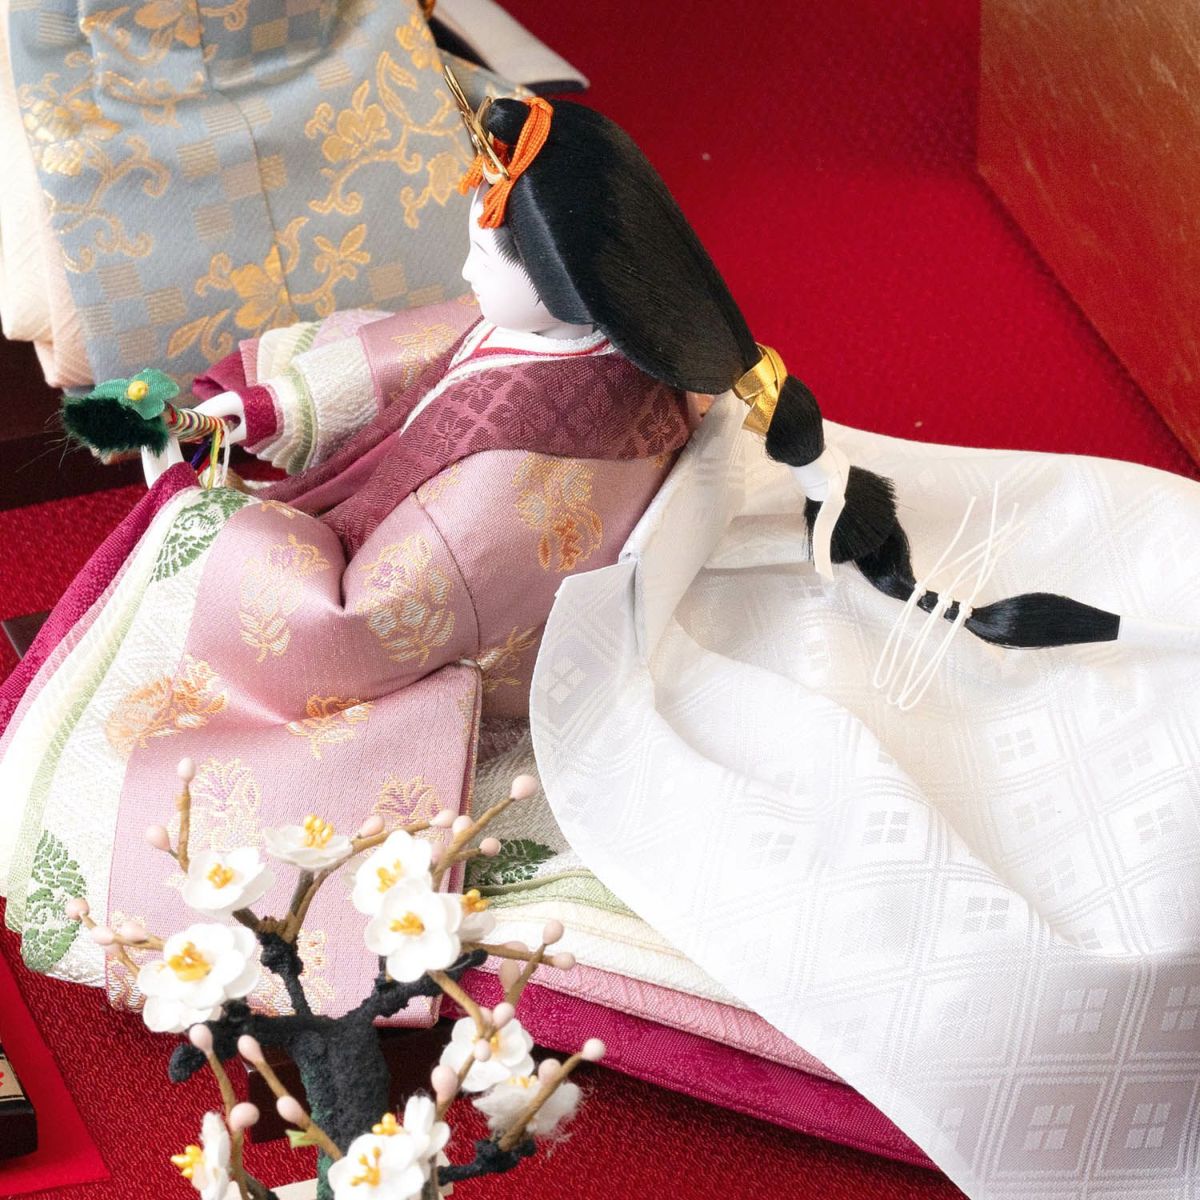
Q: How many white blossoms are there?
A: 11